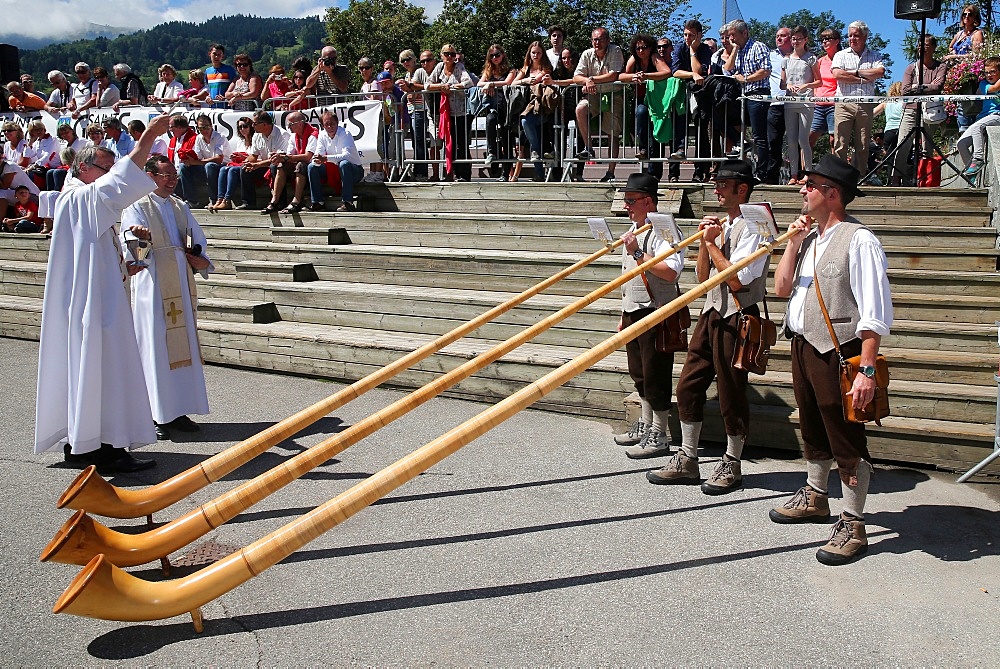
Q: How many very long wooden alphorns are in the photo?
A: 3